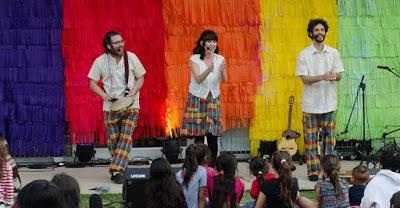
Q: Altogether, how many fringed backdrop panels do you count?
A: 5